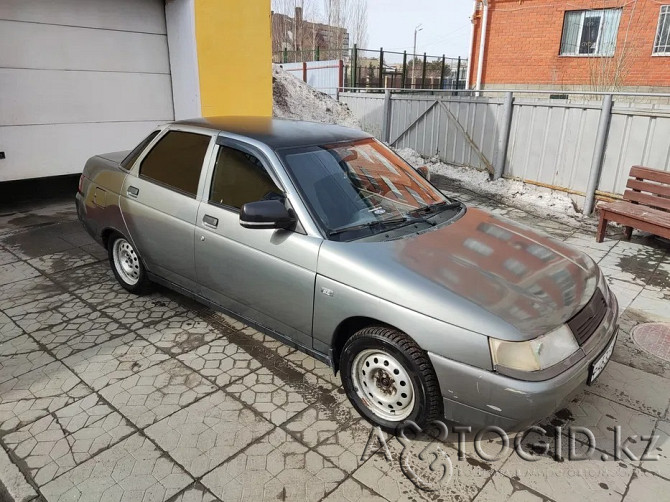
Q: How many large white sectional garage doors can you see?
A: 1